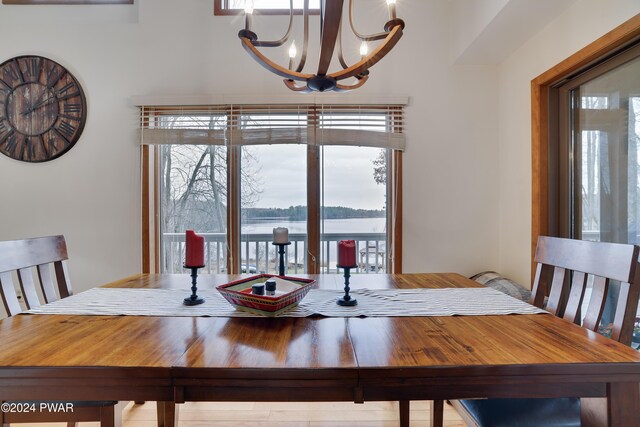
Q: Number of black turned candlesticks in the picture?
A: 3